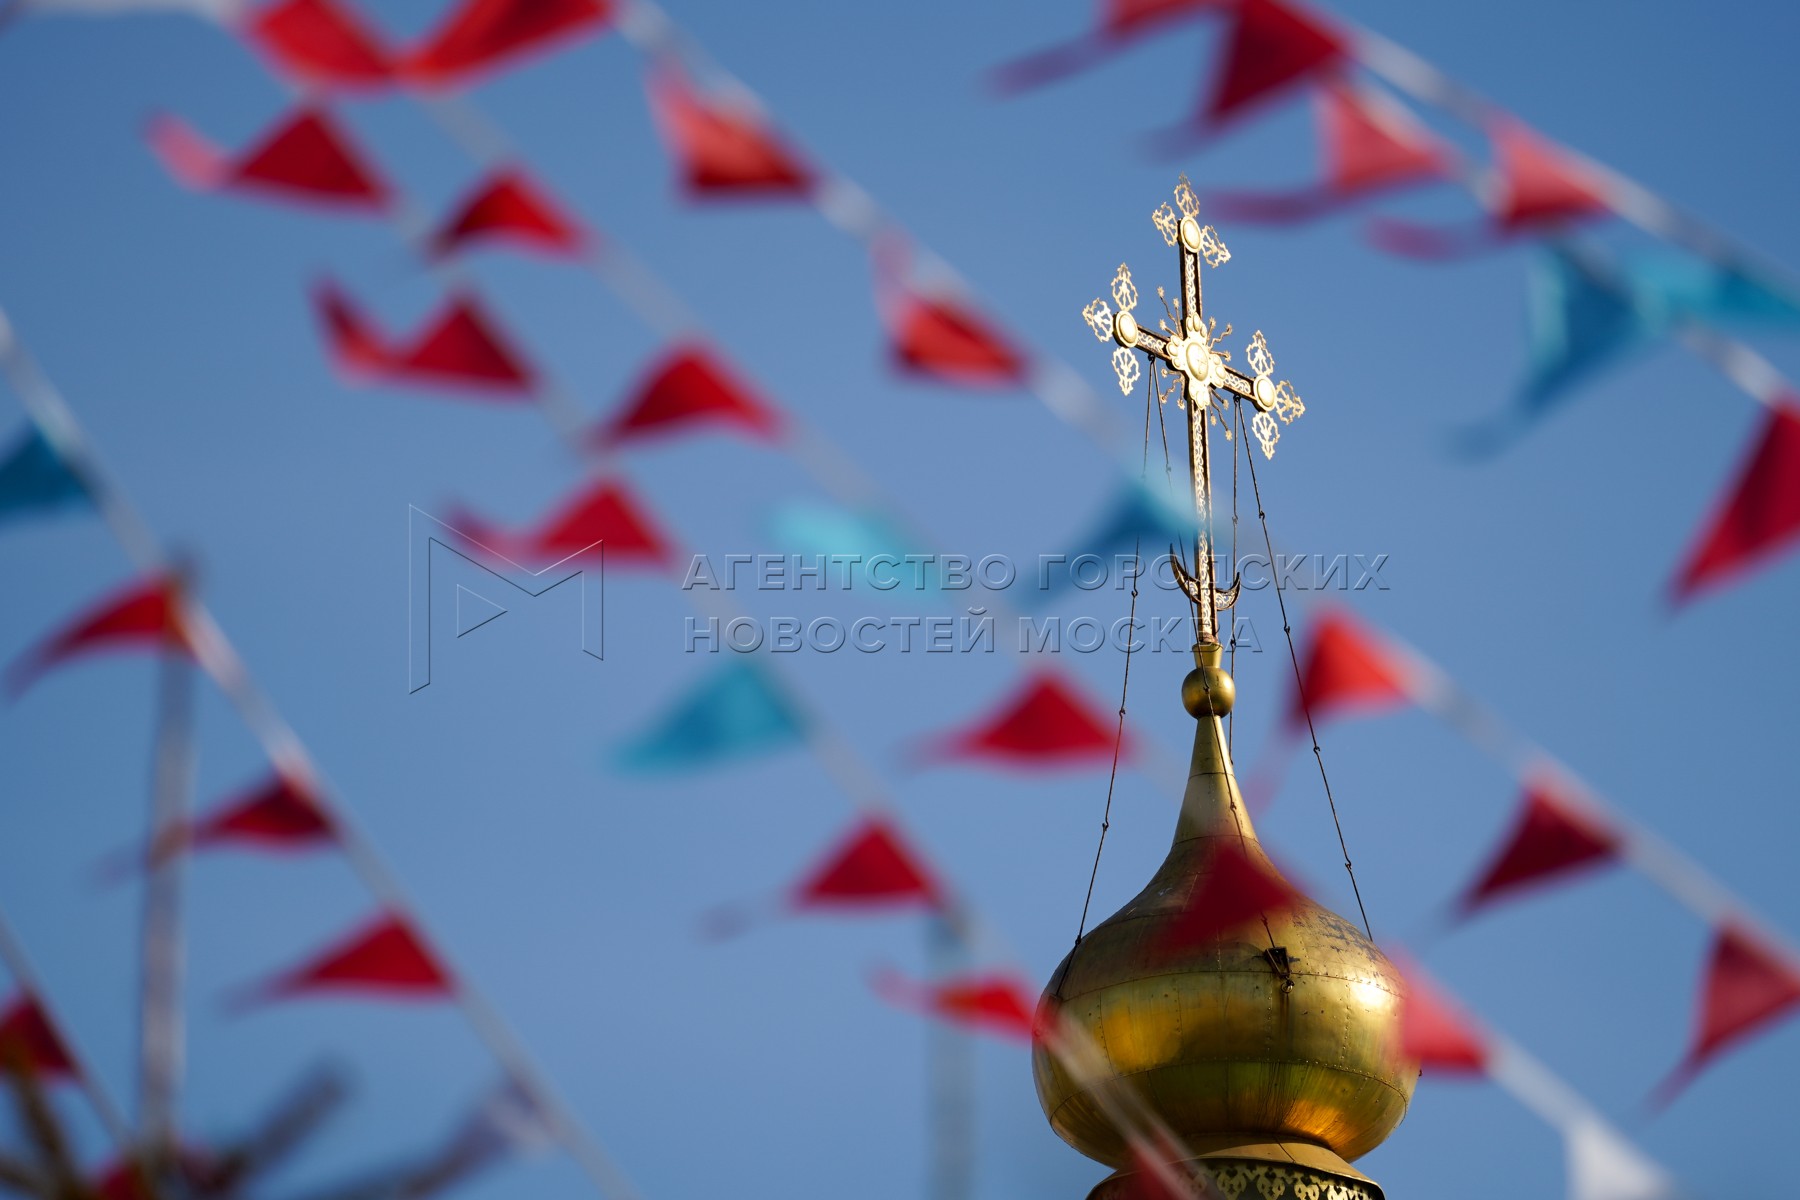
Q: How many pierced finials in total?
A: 9